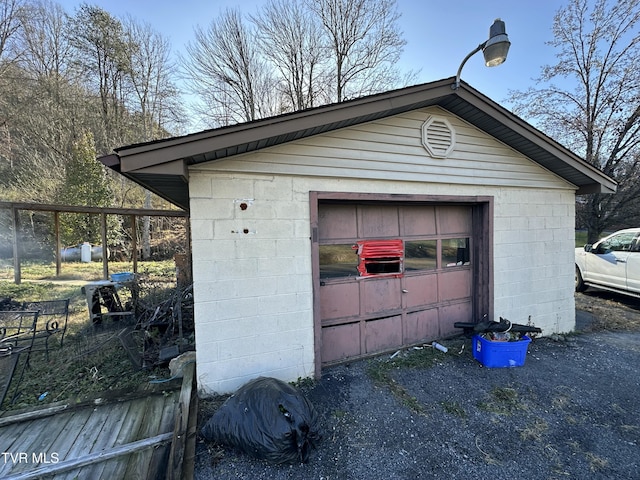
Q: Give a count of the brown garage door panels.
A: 12